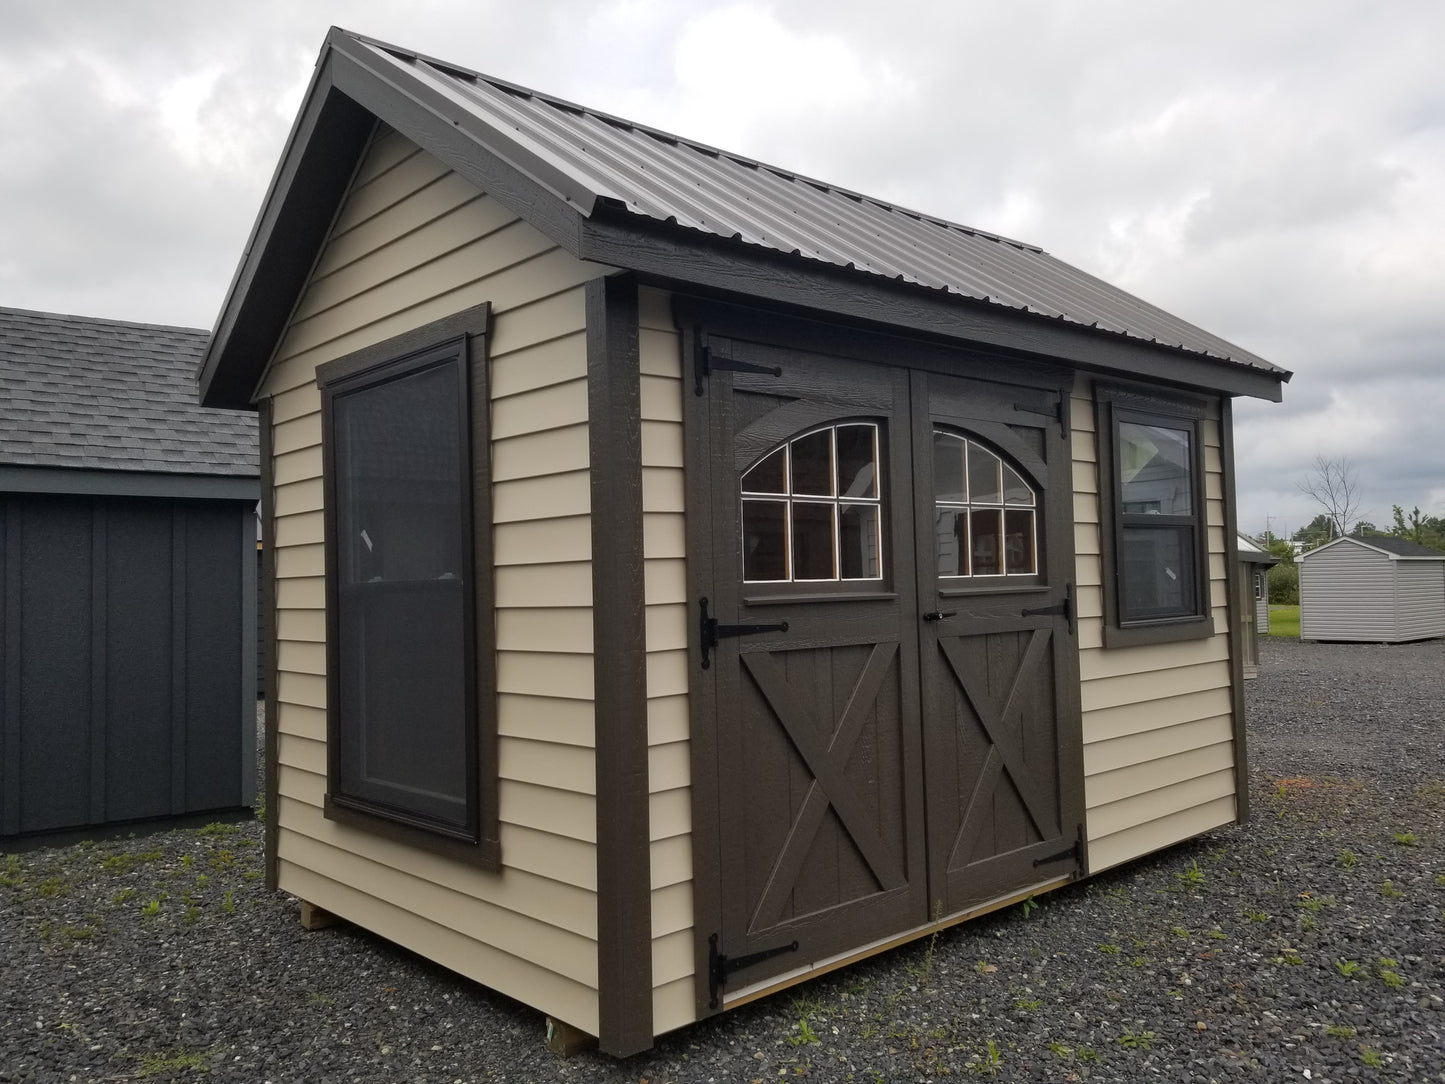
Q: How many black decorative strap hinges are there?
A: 6